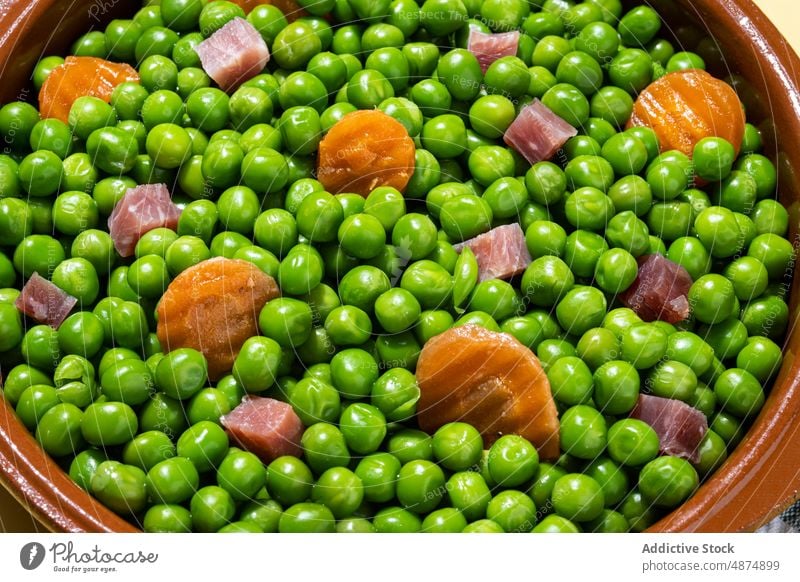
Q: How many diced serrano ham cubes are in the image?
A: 9